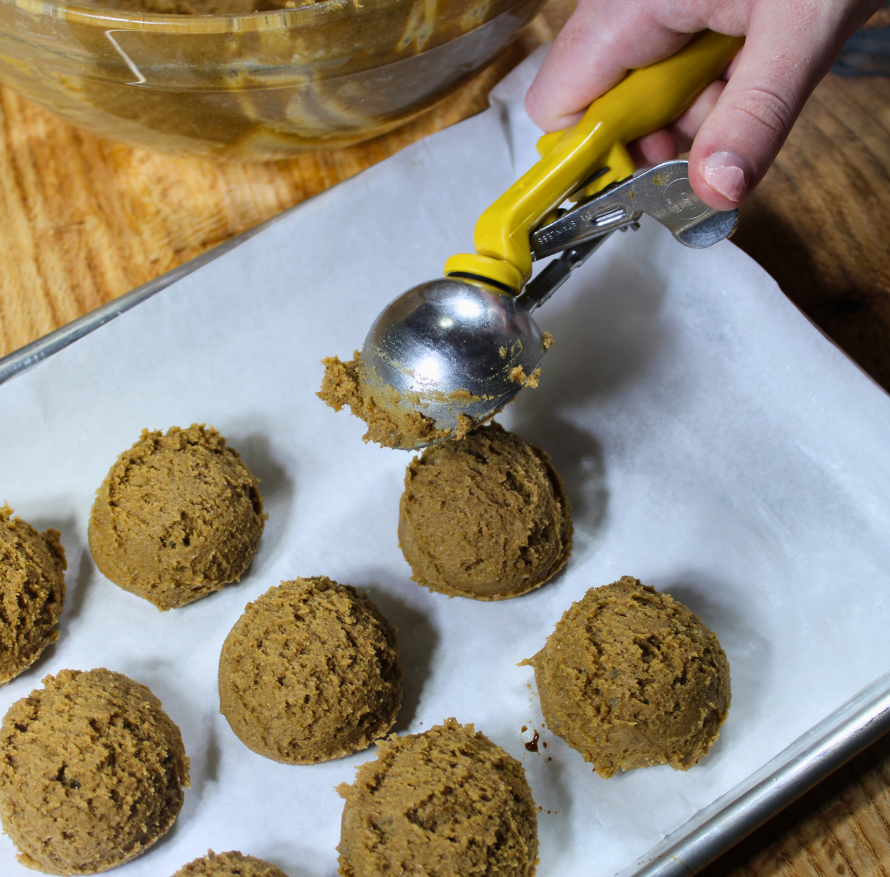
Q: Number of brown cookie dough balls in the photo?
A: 8